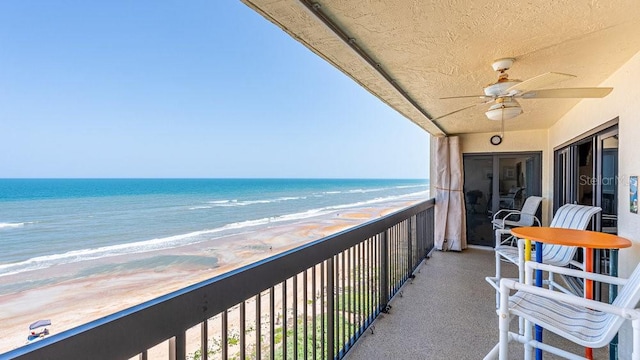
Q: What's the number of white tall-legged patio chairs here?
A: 2